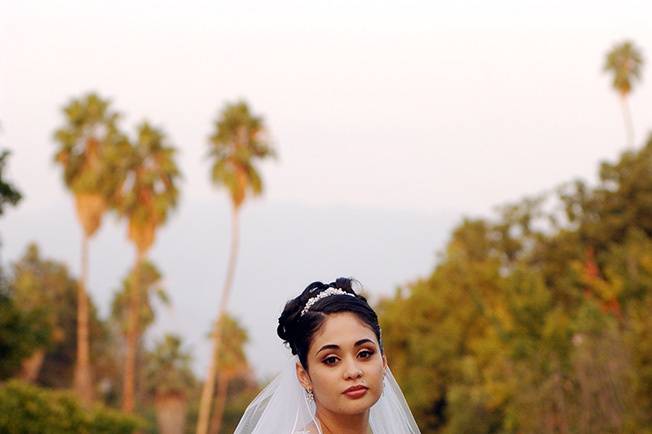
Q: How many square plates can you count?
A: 0